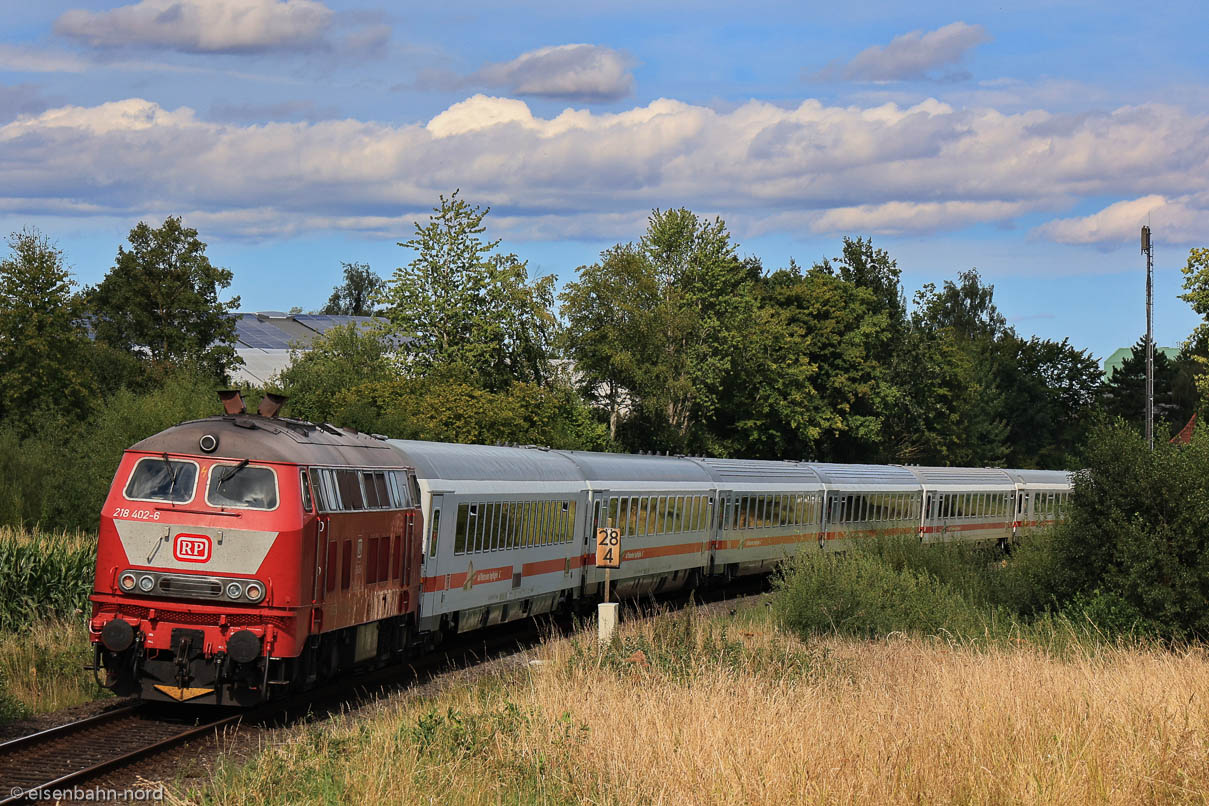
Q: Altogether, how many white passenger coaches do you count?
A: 6